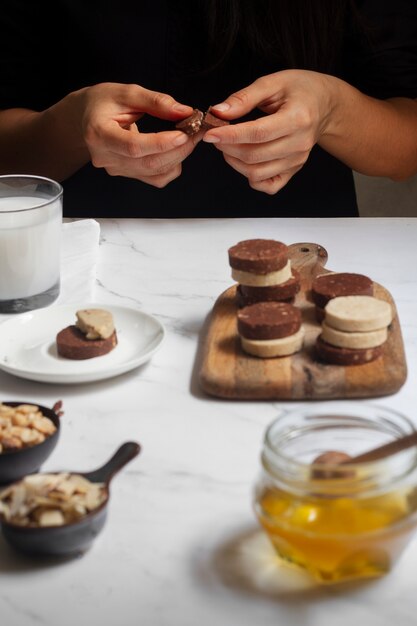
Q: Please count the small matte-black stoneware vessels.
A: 2